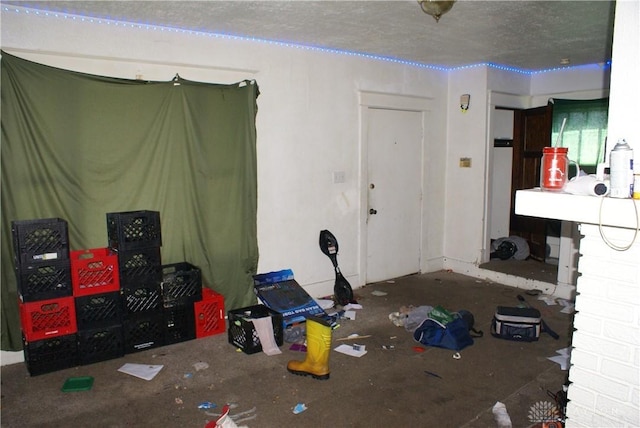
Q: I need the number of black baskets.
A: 12